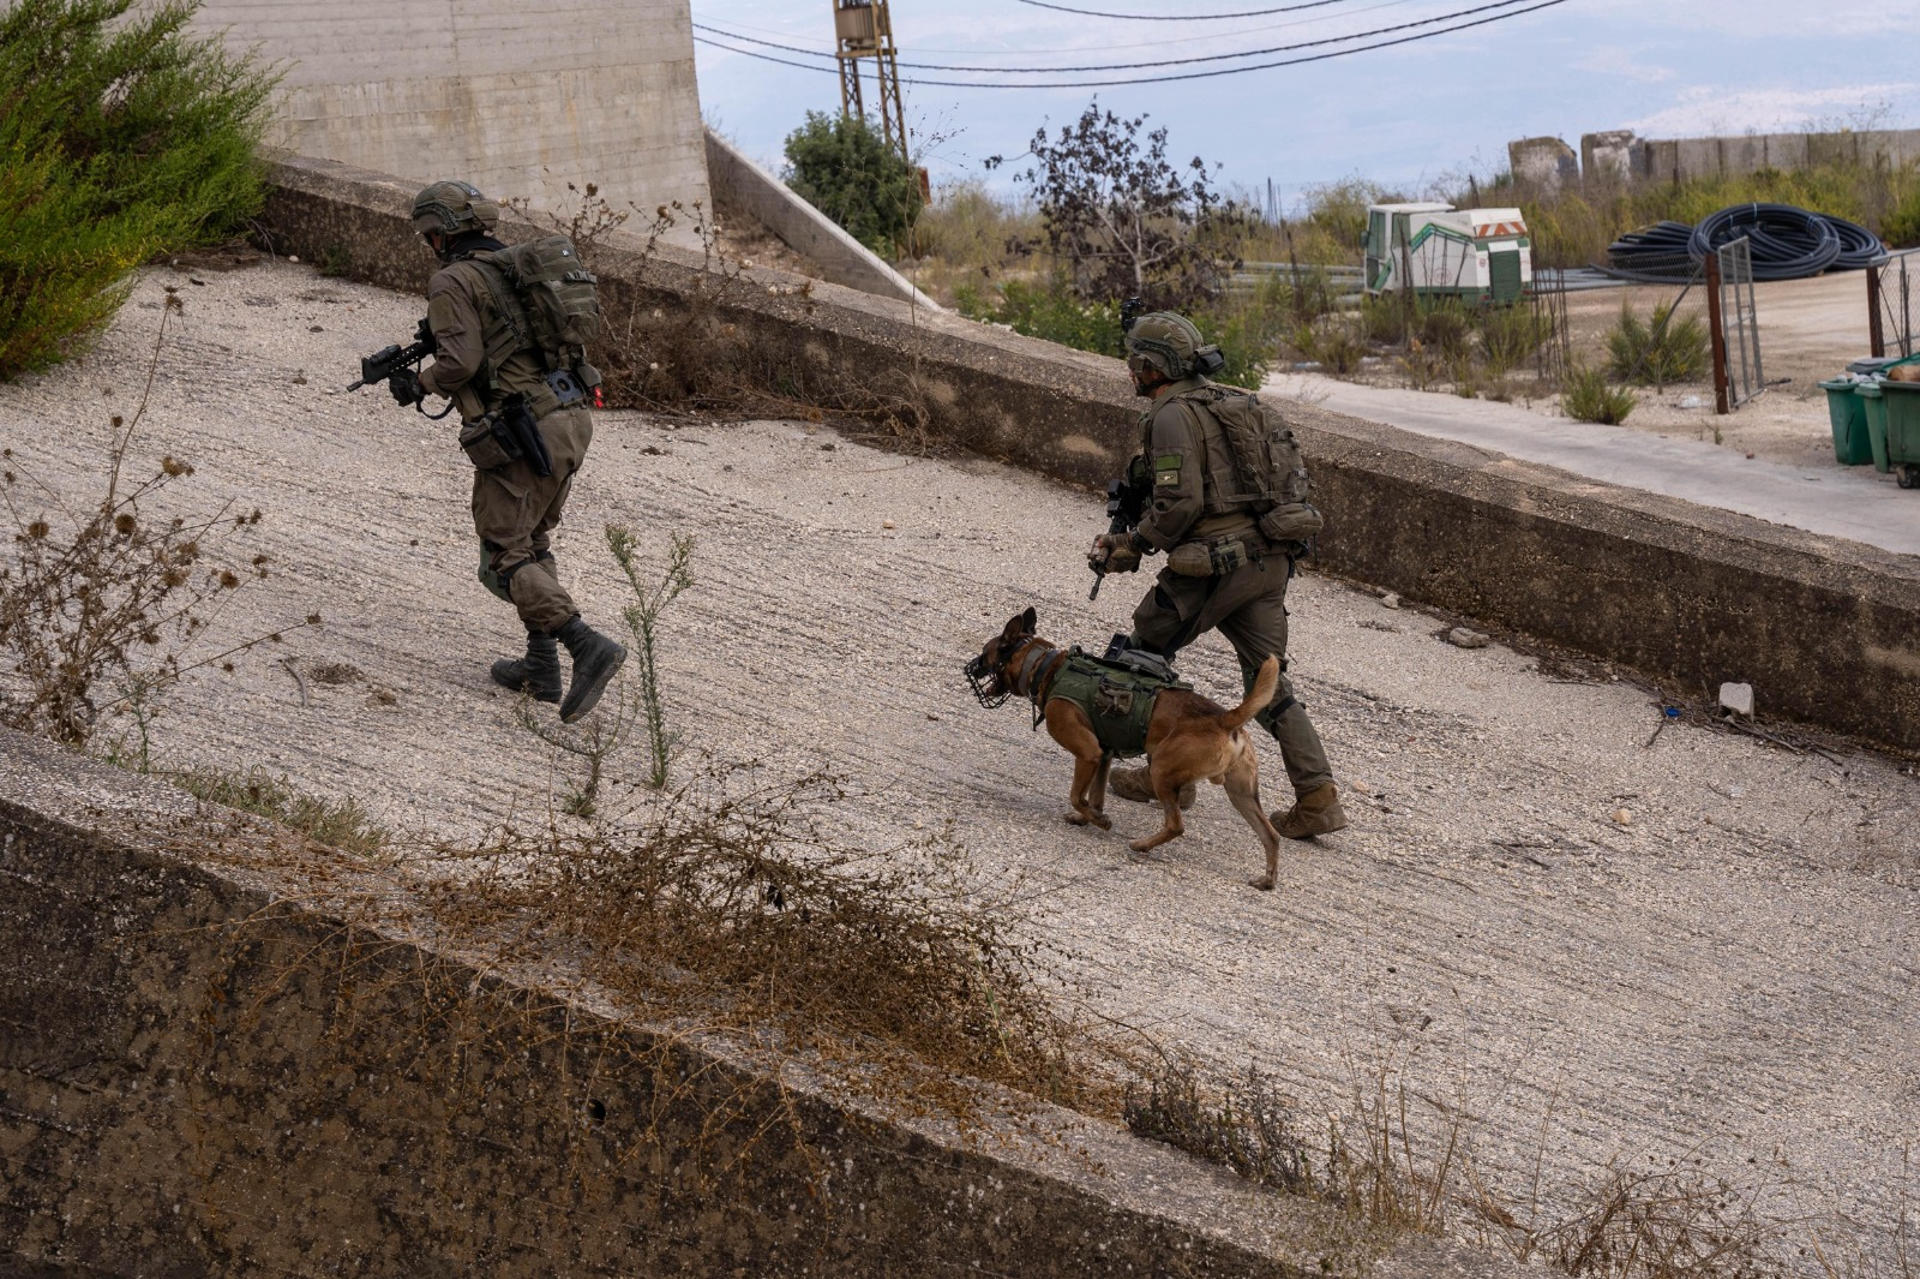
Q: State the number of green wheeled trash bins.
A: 3